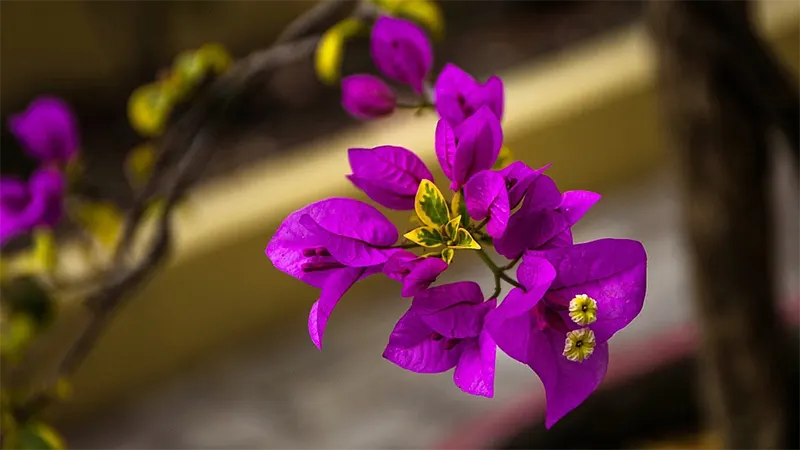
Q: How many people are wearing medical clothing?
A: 0